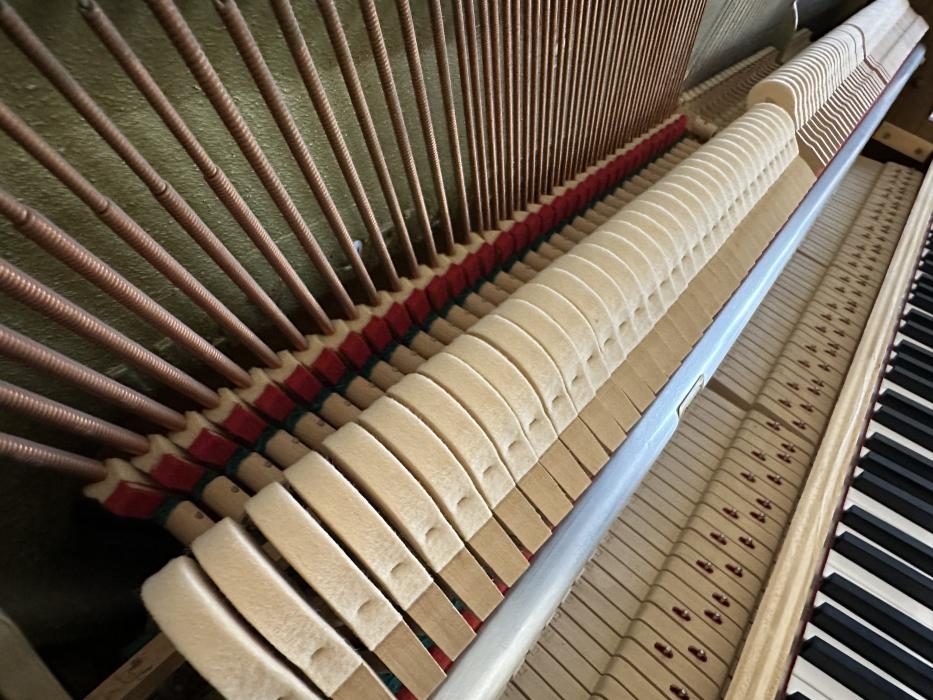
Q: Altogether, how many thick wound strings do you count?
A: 15